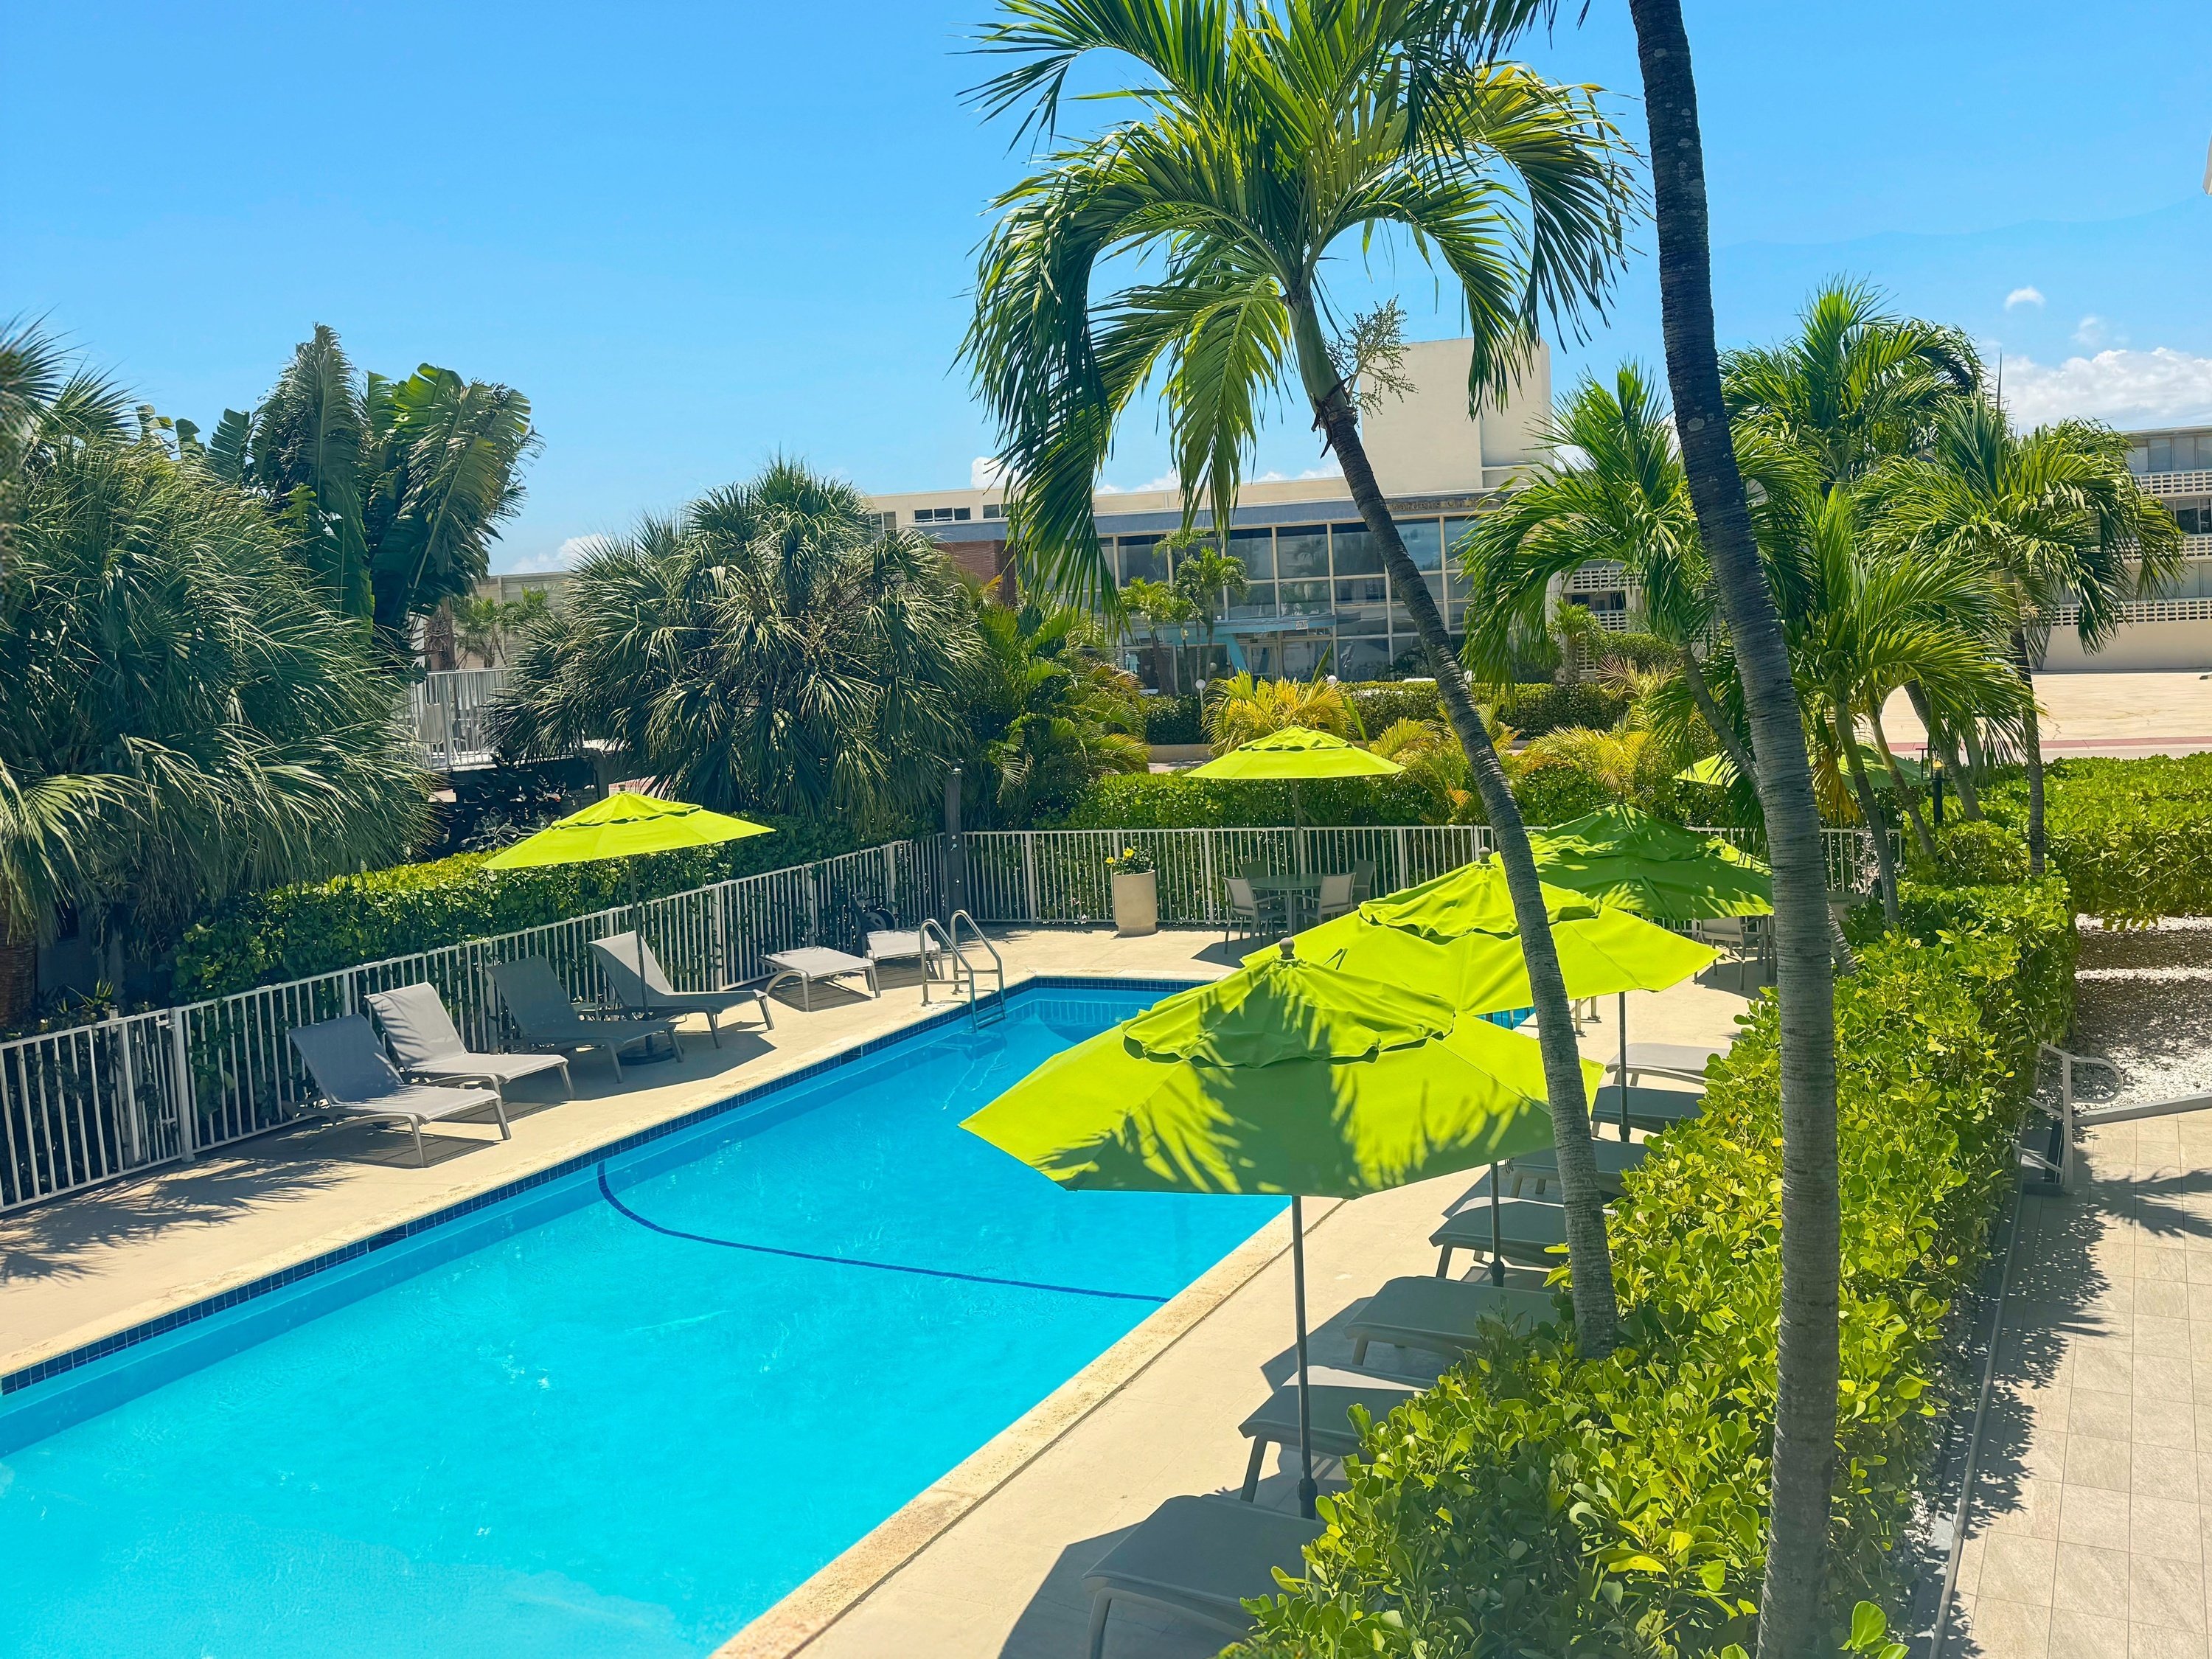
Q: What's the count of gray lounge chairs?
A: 13